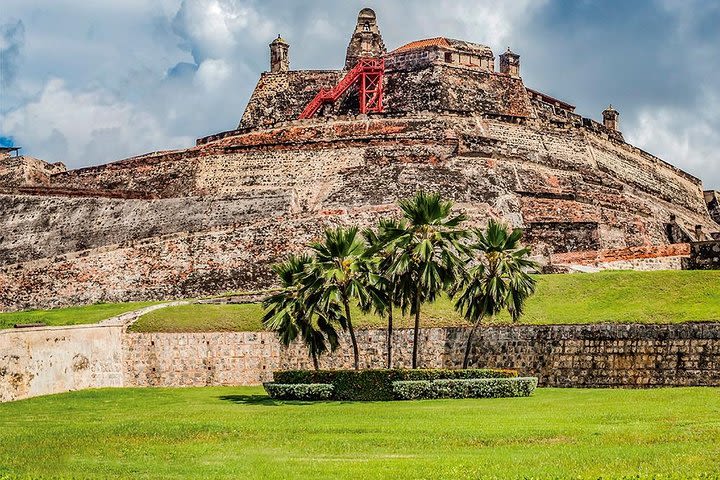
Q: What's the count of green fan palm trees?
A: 5